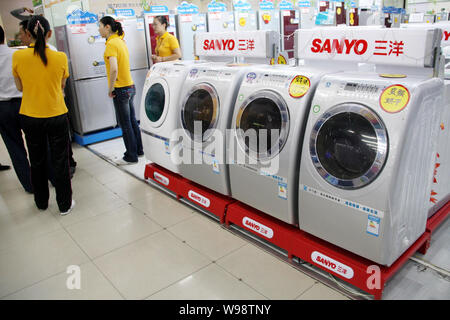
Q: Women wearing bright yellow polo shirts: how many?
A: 3